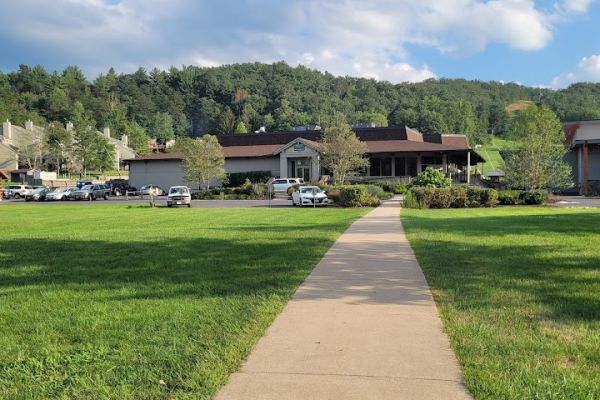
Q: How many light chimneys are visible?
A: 5